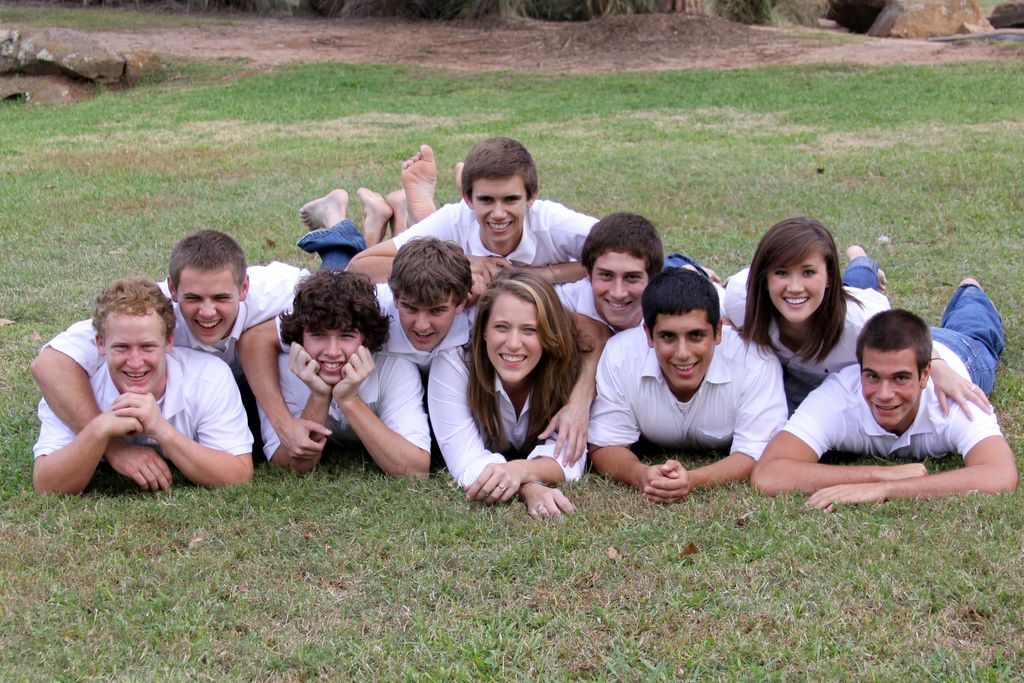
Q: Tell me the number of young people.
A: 10